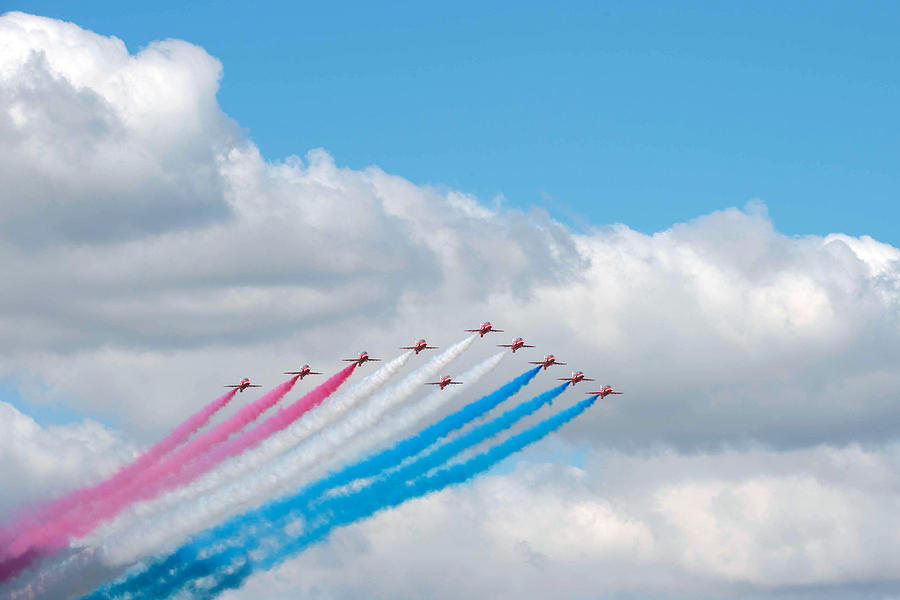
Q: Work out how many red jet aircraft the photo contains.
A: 10